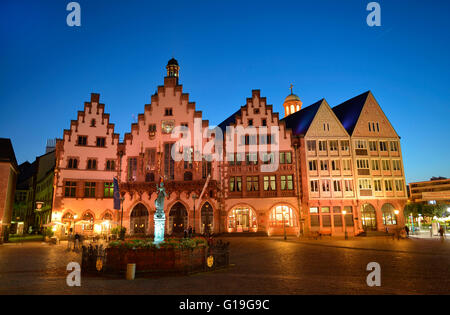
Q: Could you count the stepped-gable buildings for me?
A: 3